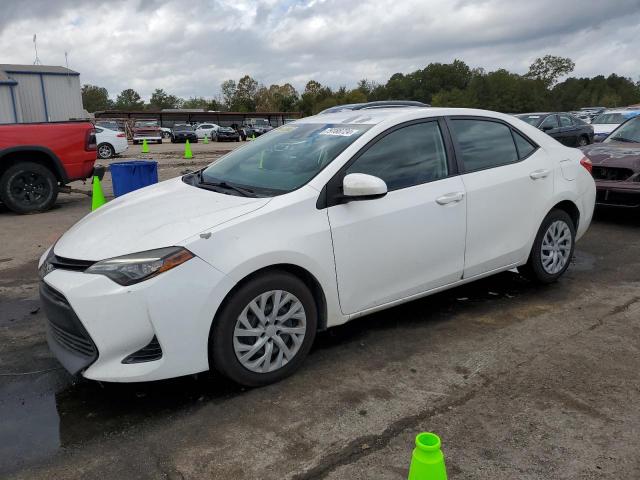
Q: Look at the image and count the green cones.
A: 6